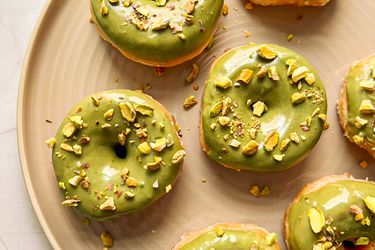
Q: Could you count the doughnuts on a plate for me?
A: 7